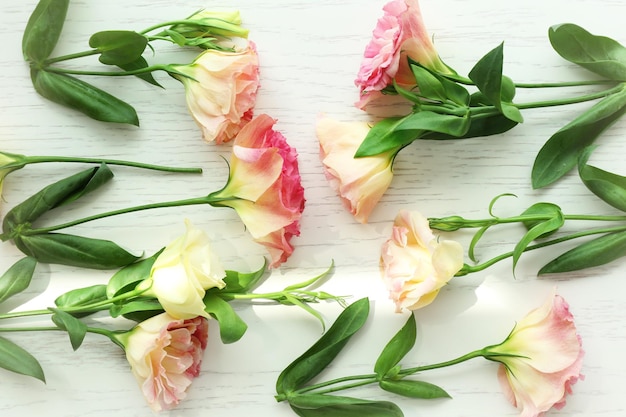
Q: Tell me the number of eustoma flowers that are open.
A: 8